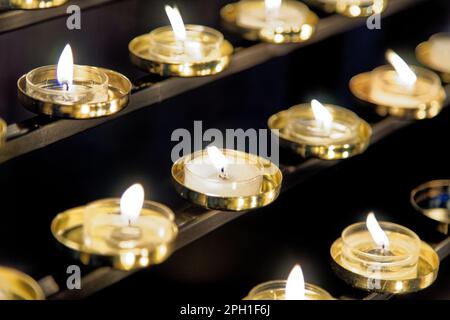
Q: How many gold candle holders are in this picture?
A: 15